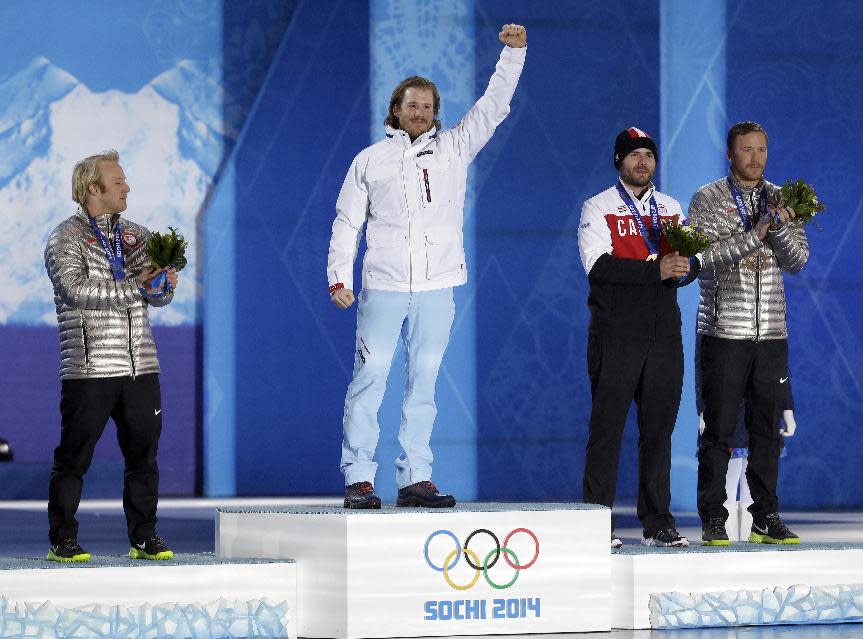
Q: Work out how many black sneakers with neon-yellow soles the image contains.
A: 4